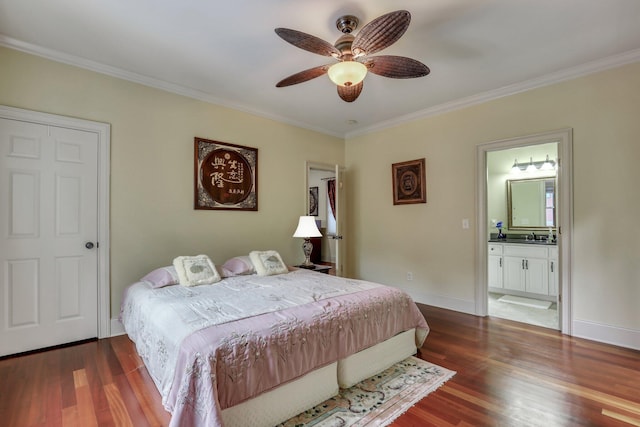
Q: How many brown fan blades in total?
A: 5